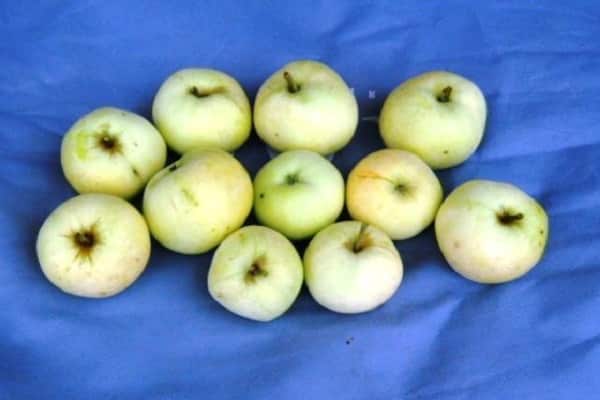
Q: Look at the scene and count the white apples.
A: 11